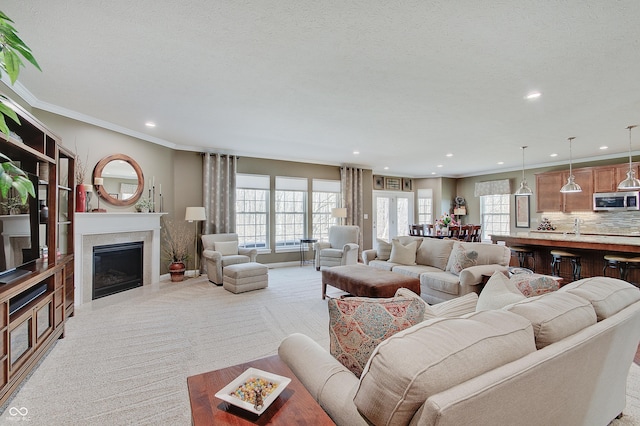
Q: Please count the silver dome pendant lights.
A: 3